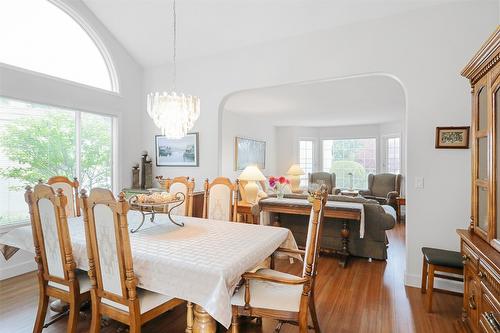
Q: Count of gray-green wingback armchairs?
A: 2